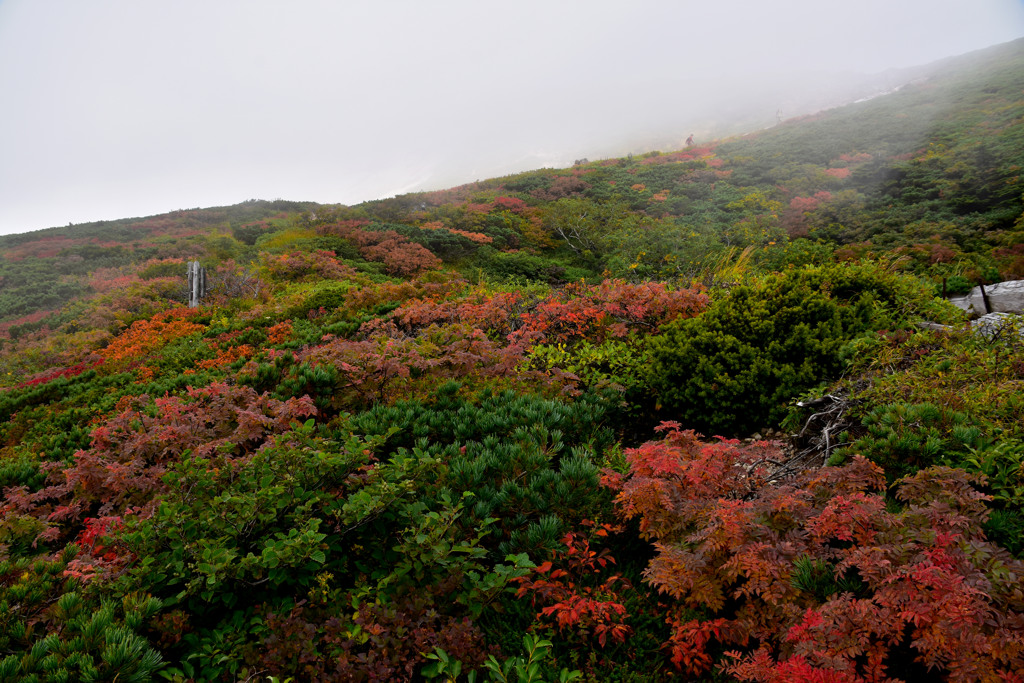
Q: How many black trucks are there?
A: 0